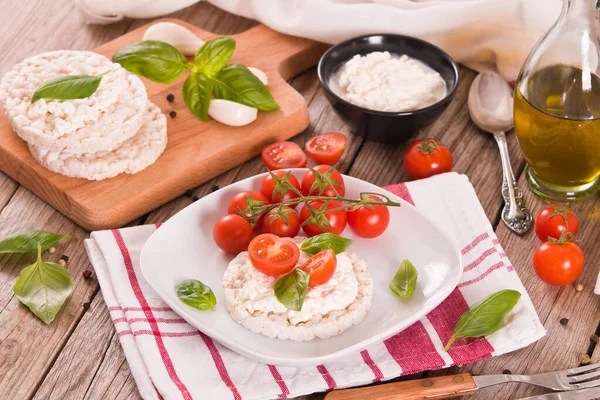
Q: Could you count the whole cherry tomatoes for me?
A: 10